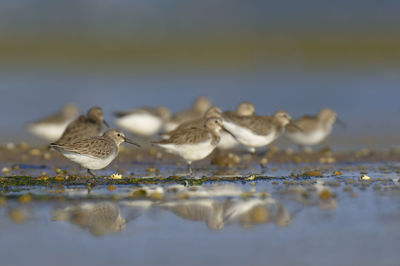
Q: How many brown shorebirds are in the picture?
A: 10